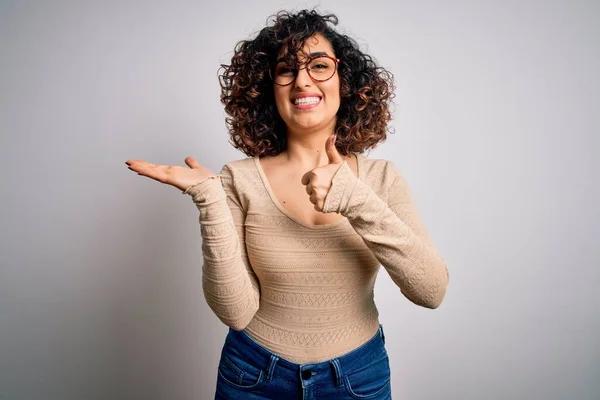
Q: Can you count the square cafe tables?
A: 0